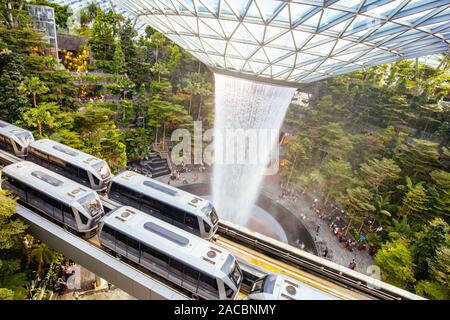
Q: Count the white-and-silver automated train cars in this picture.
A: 6